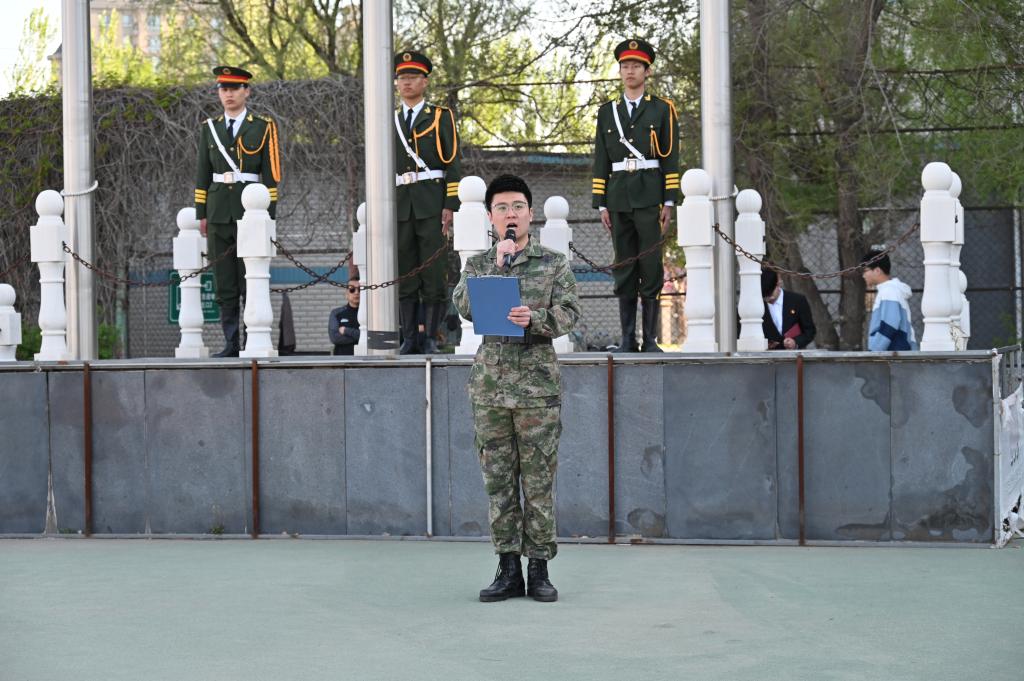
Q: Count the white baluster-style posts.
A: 12